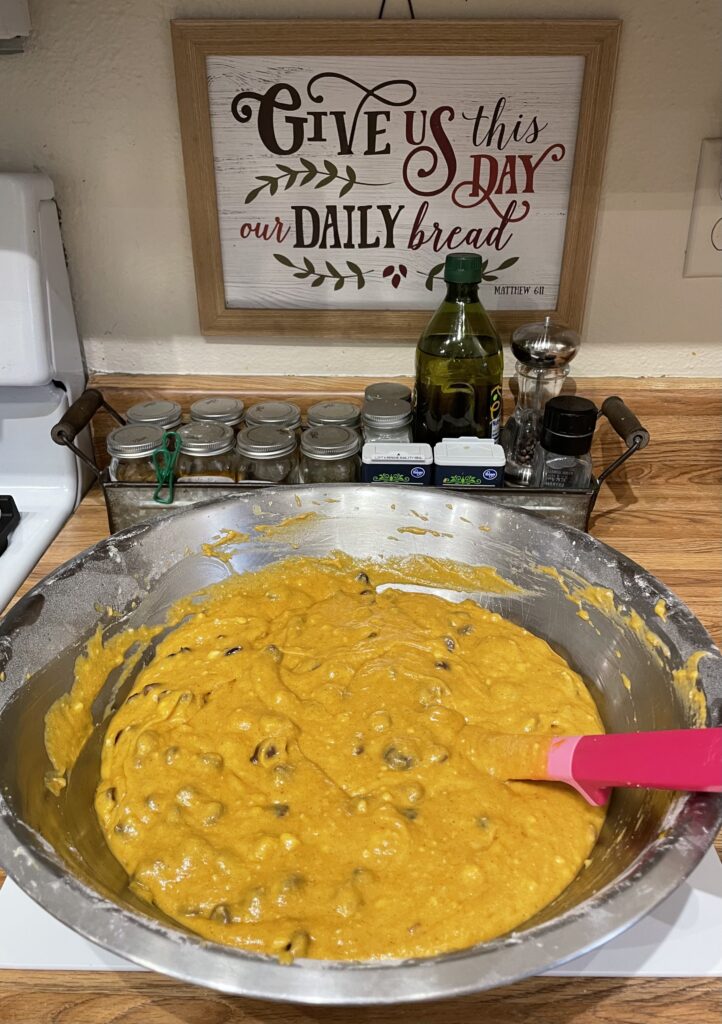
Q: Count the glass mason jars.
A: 10